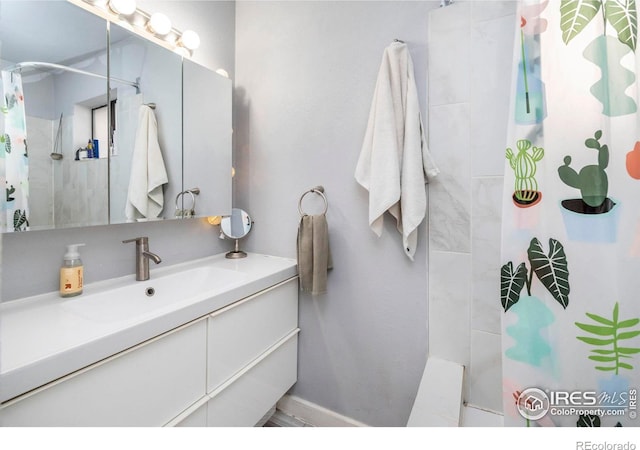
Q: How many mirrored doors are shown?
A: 3